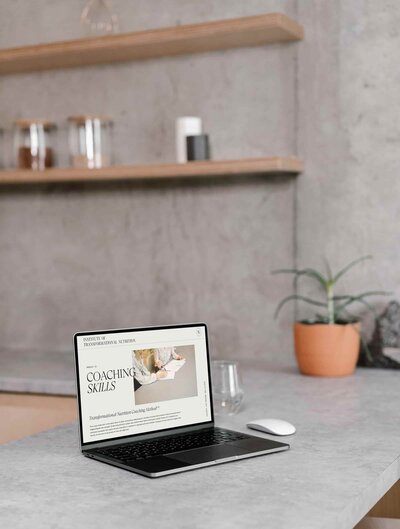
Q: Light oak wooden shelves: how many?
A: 2